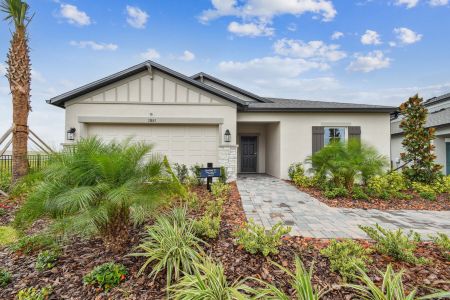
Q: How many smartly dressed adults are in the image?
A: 0